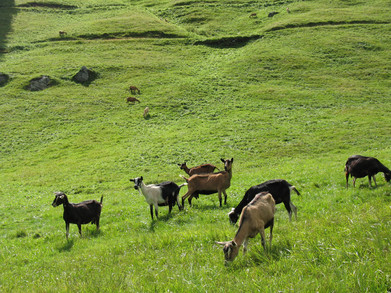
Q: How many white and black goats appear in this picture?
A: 1